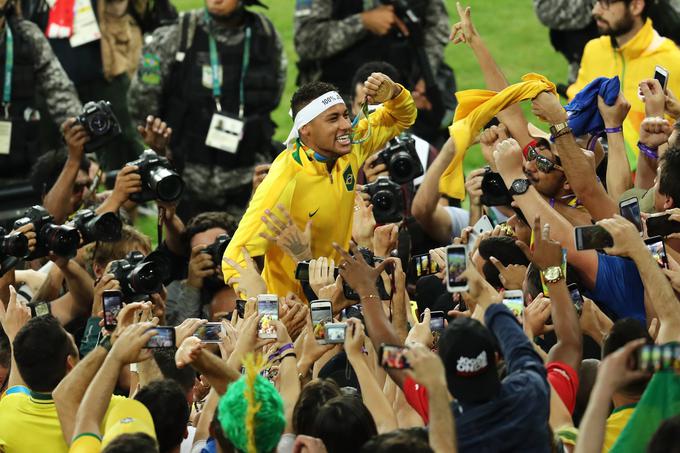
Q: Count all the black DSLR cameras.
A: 11